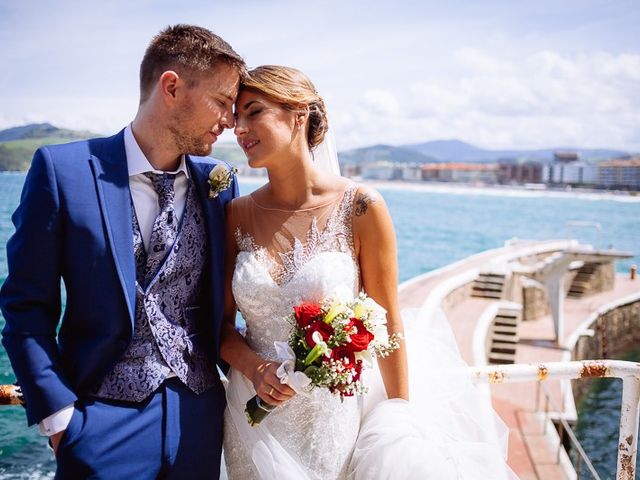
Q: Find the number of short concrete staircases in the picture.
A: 3